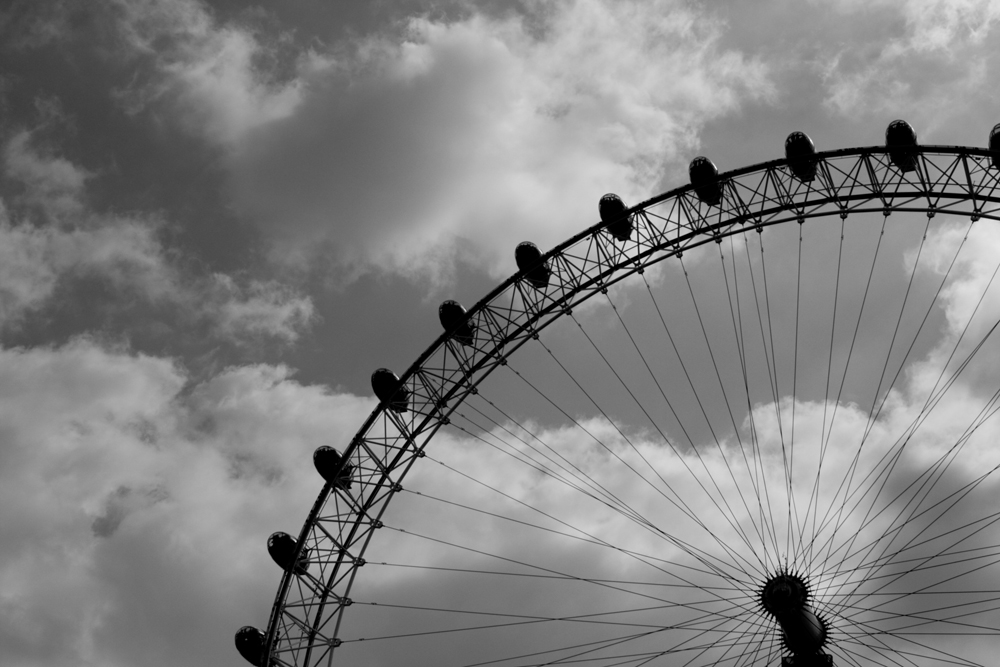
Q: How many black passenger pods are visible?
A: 11